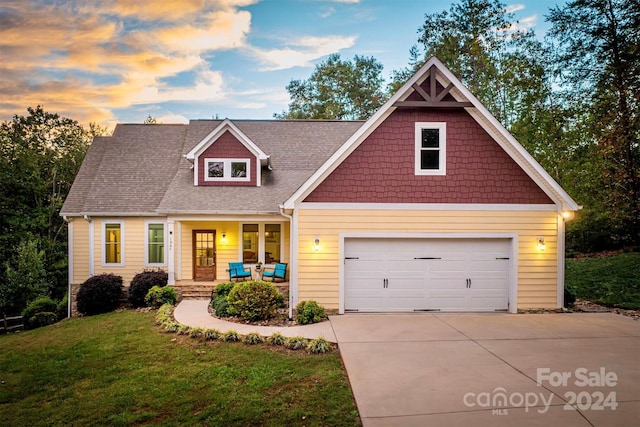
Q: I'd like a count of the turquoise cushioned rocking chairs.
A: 2